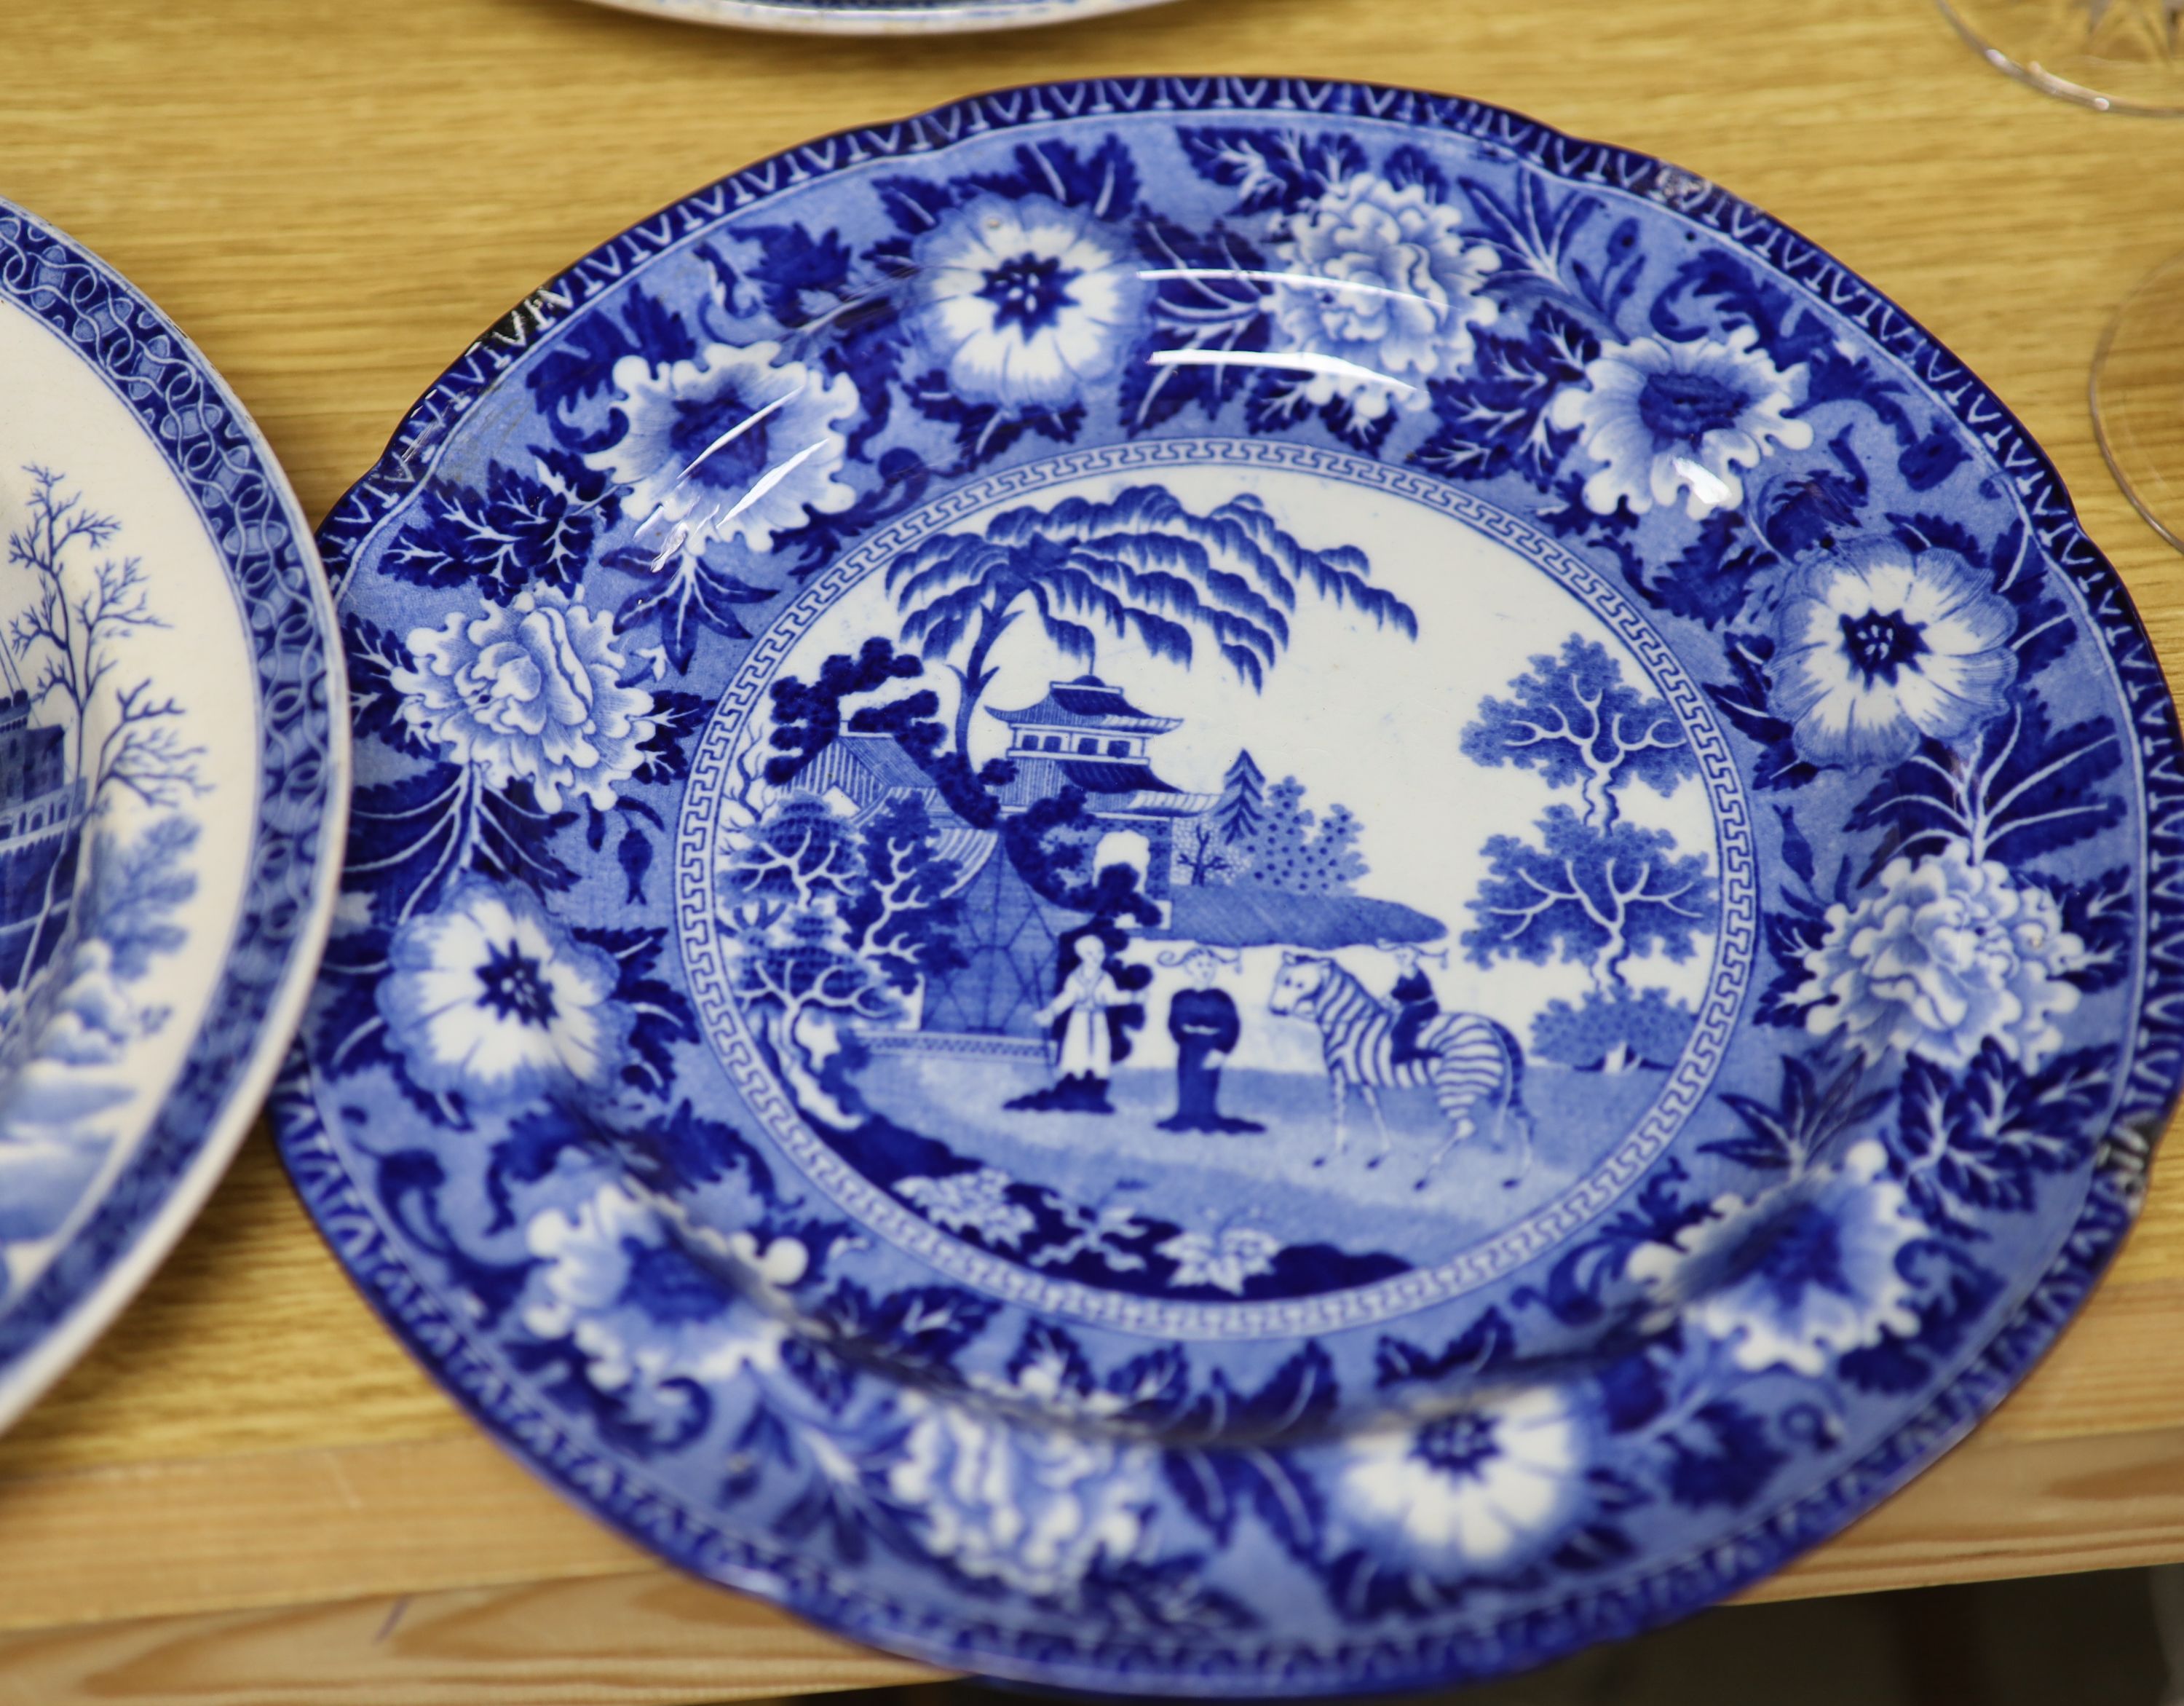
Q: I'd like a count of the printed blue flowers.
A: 12